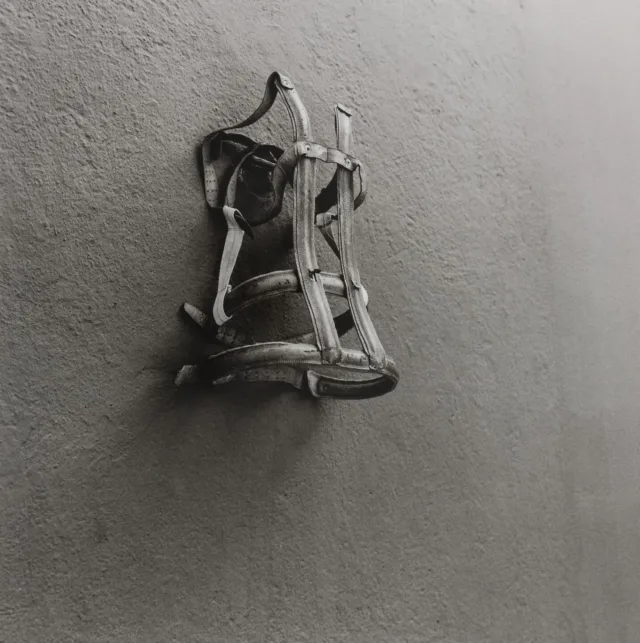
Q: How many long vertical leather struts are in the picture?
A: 2